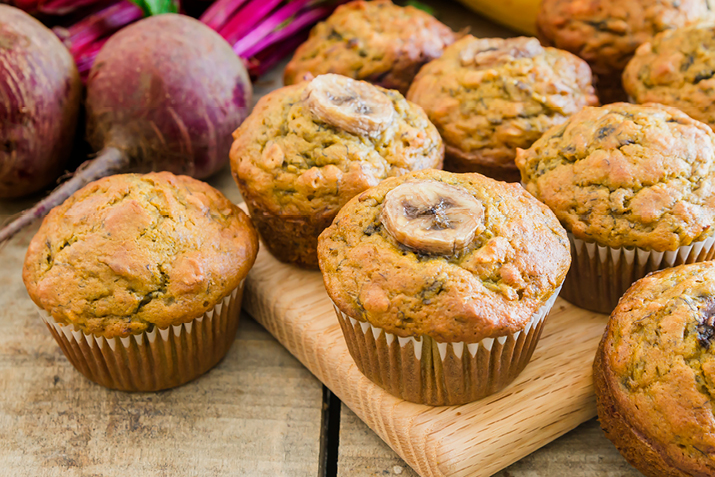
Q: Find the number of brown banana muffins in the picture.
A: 9